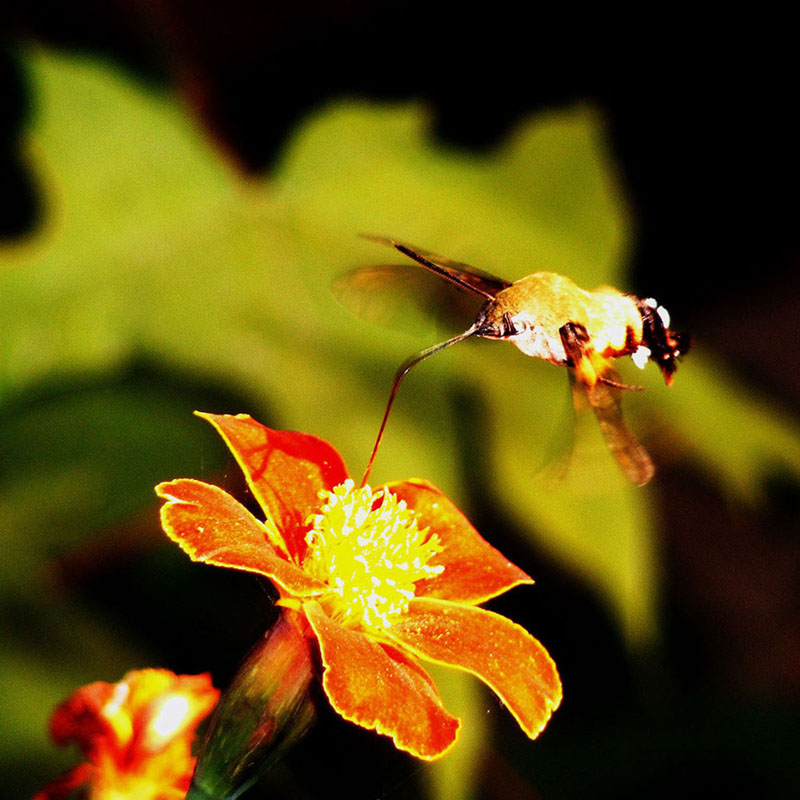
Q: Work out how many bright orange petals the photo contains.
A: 5